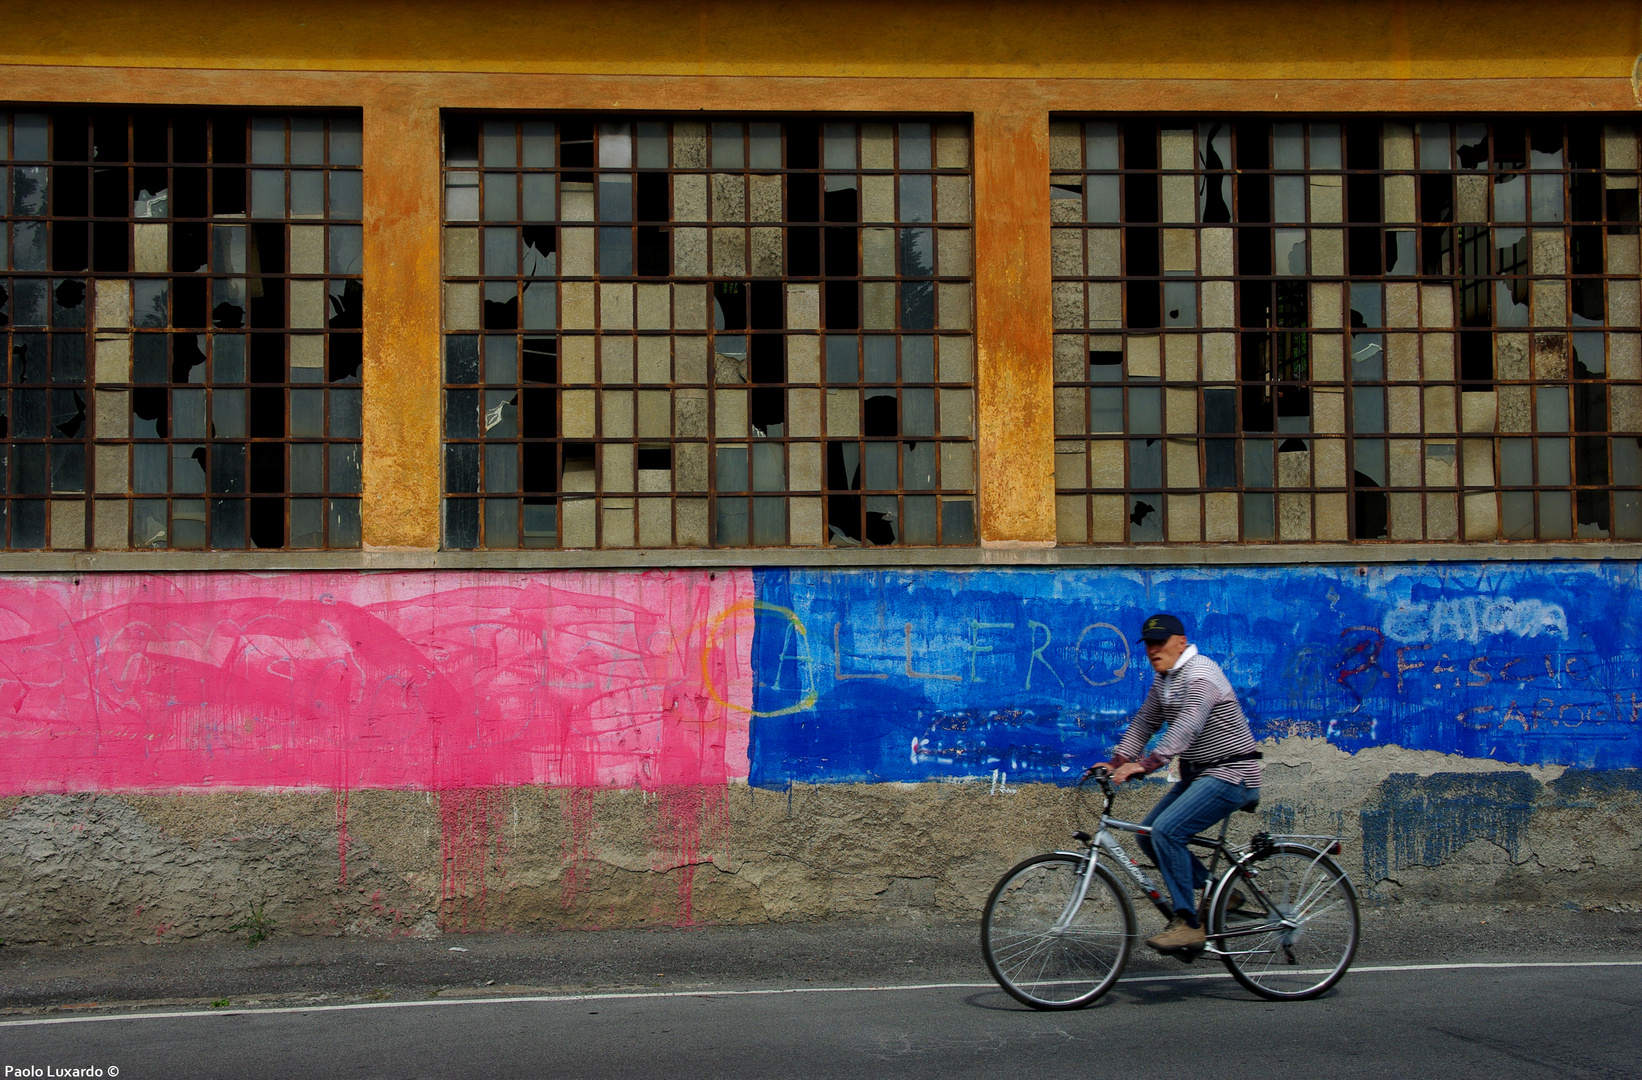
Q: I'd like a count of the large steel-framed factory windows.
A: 3